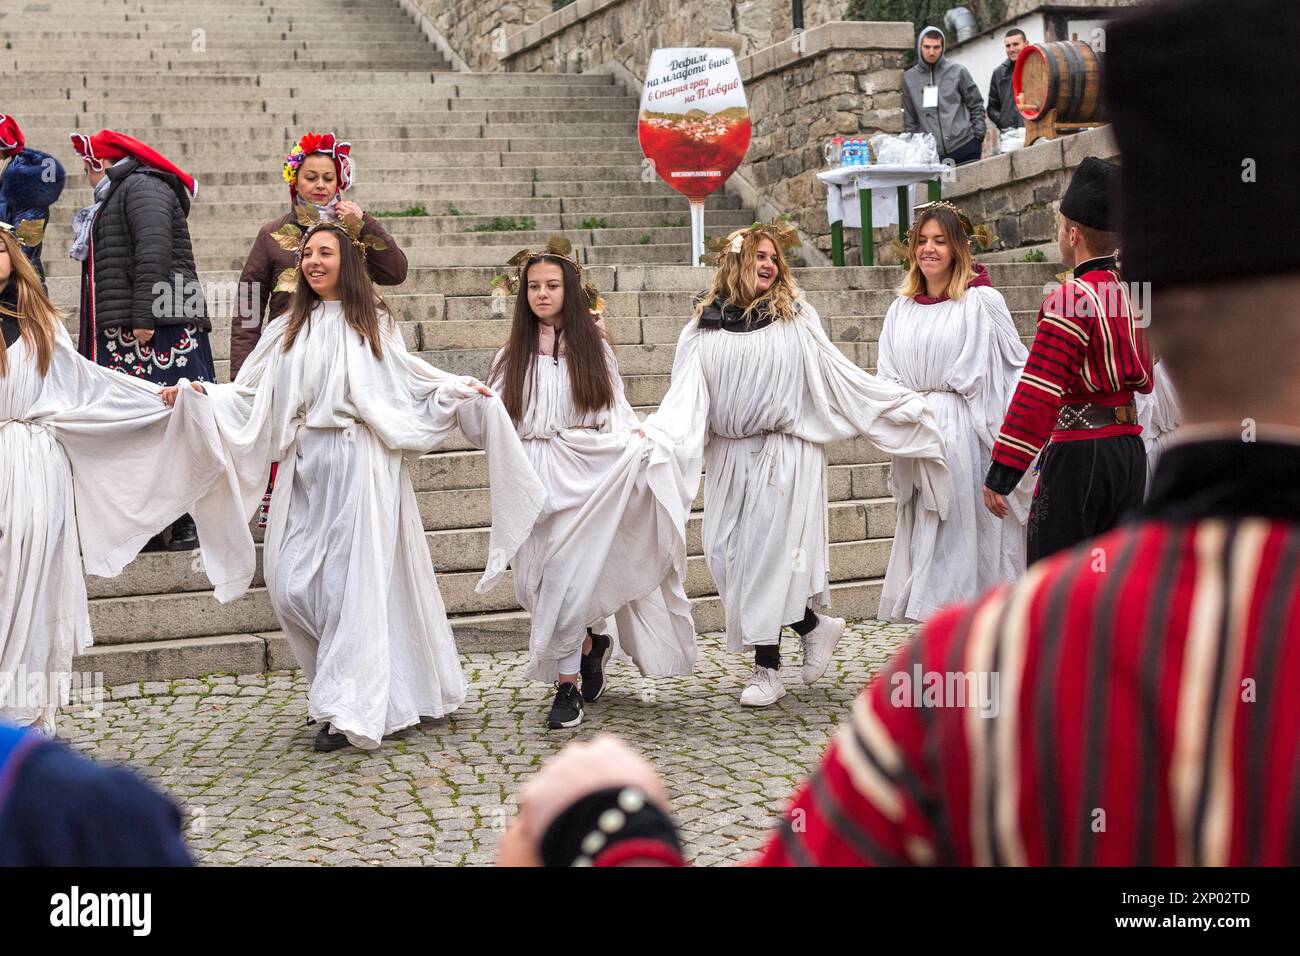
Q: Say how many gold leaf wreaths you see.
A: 5